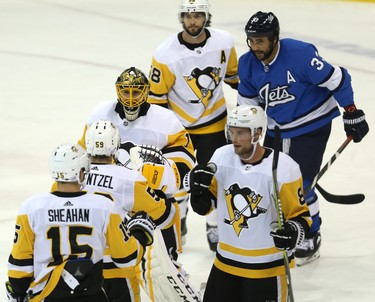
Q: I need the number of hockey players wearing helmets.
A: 6